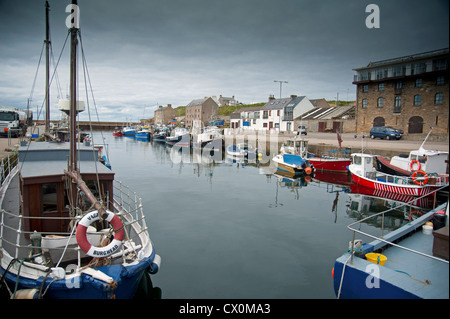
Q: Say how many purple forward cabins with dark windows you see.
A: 0